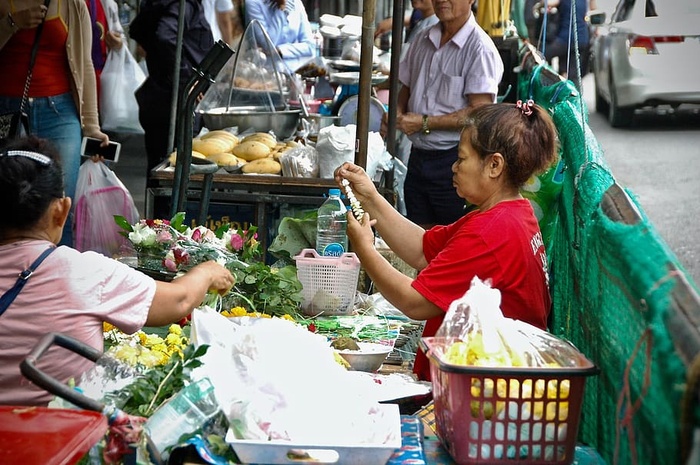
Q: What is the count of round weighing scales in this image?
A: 1